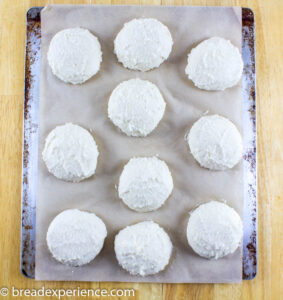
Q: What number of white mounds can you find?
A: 10